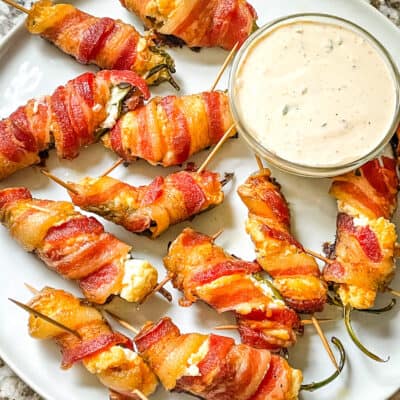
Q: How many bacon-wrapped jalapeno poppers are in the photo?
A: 11